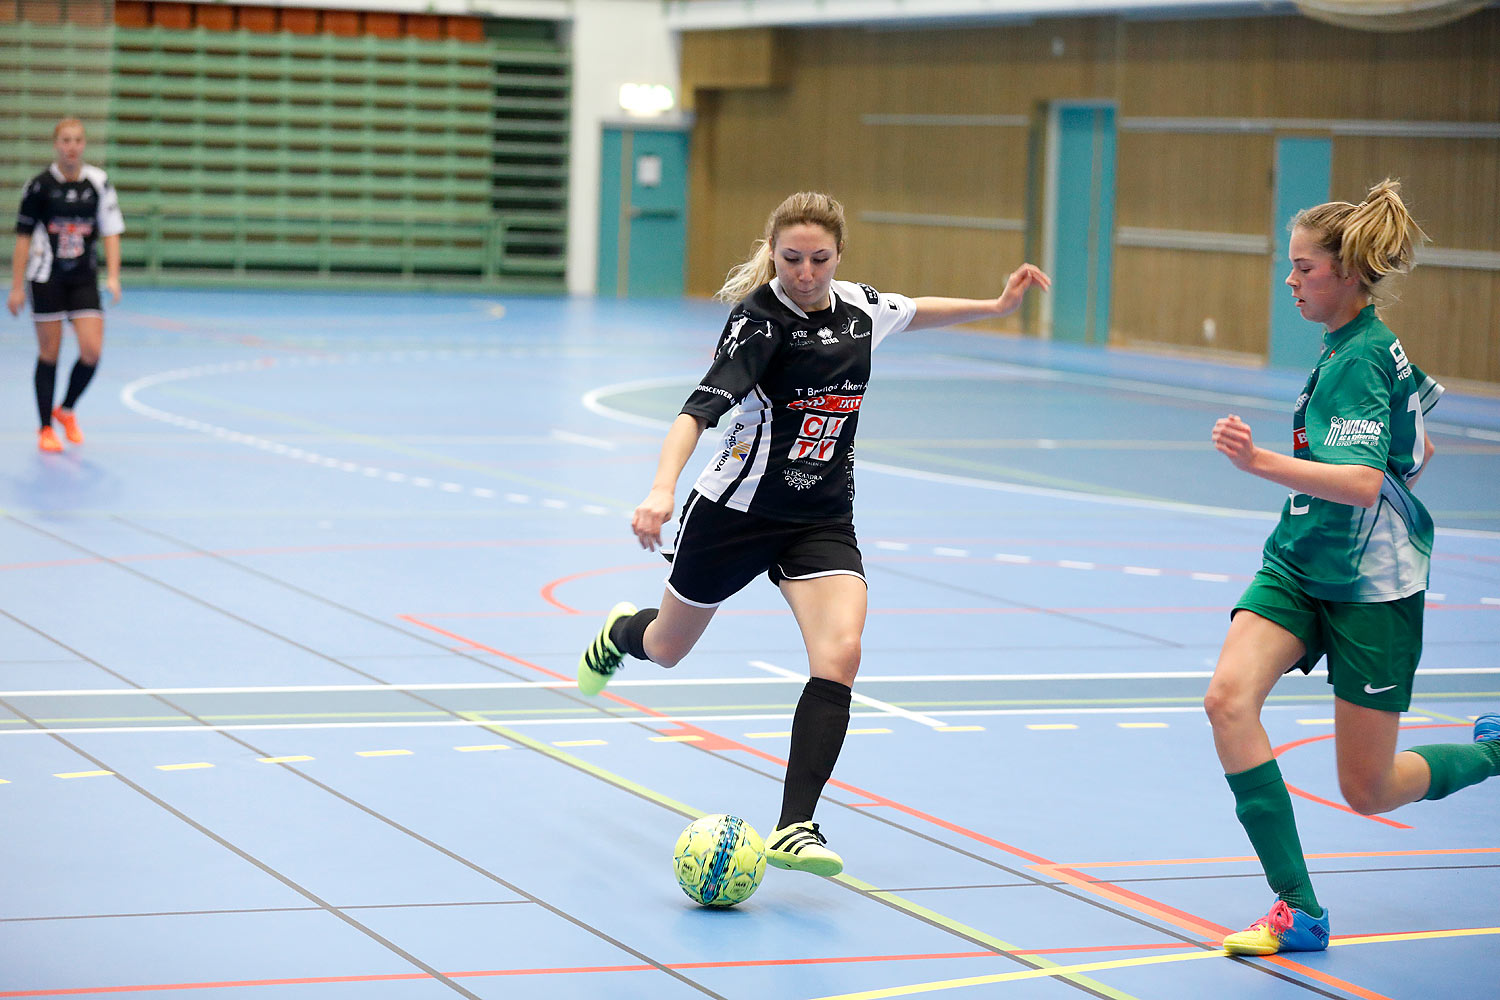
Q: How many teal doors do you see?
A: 3